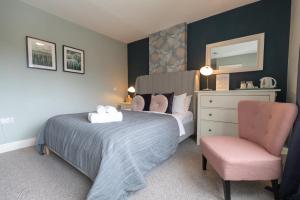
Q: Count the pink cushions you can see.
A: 2